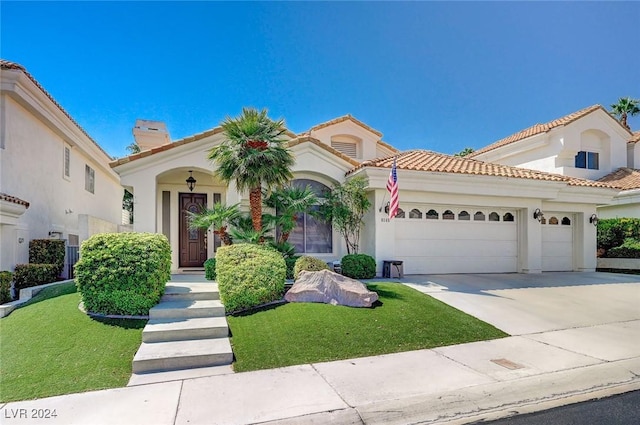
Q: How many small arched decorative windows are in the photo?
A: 11